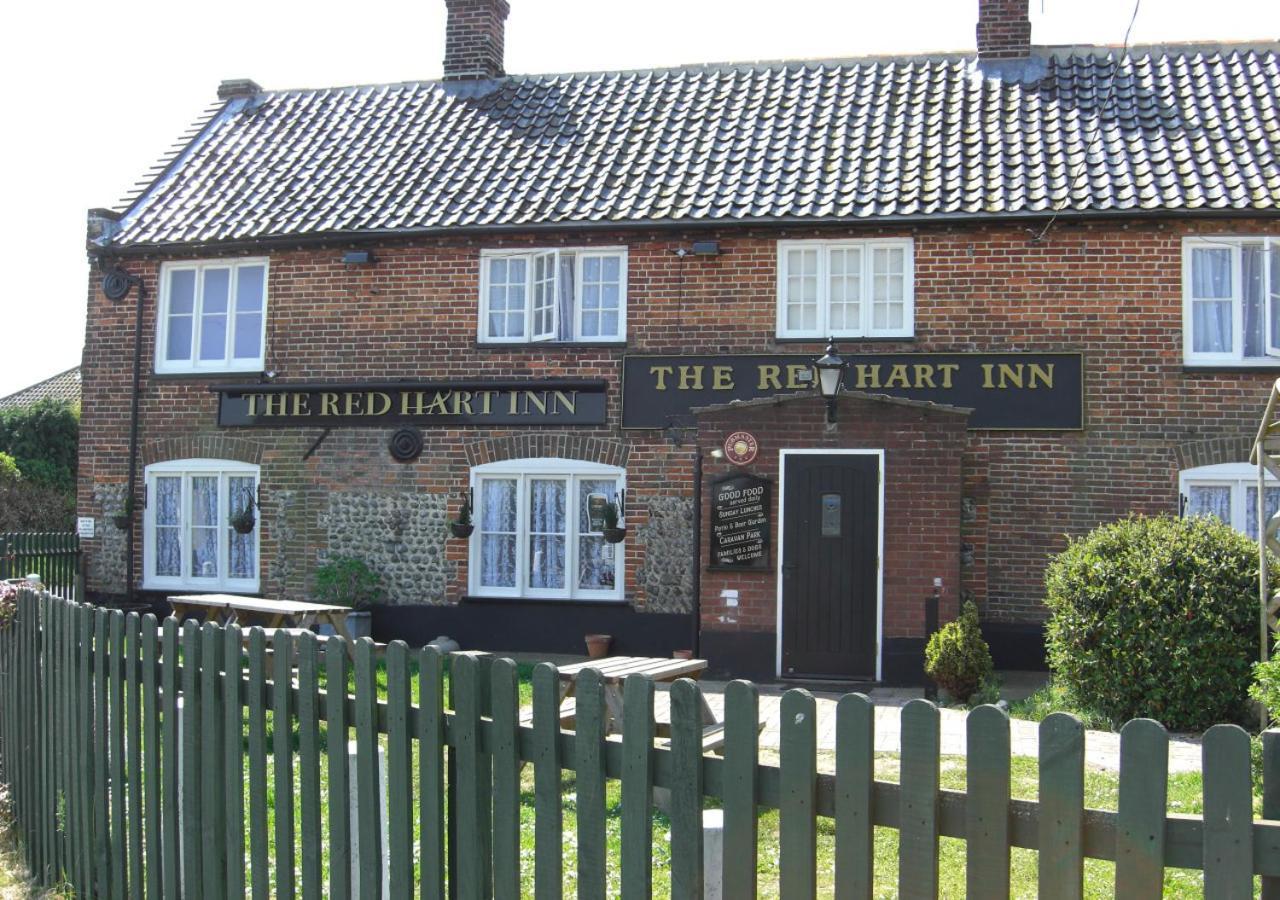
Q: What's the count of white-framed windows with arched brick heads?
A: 3